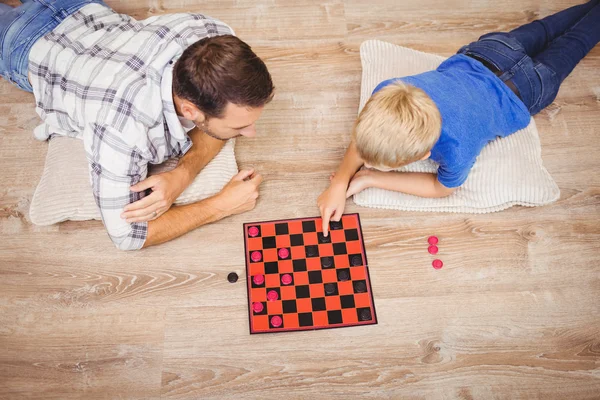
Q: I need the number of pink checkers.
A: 11